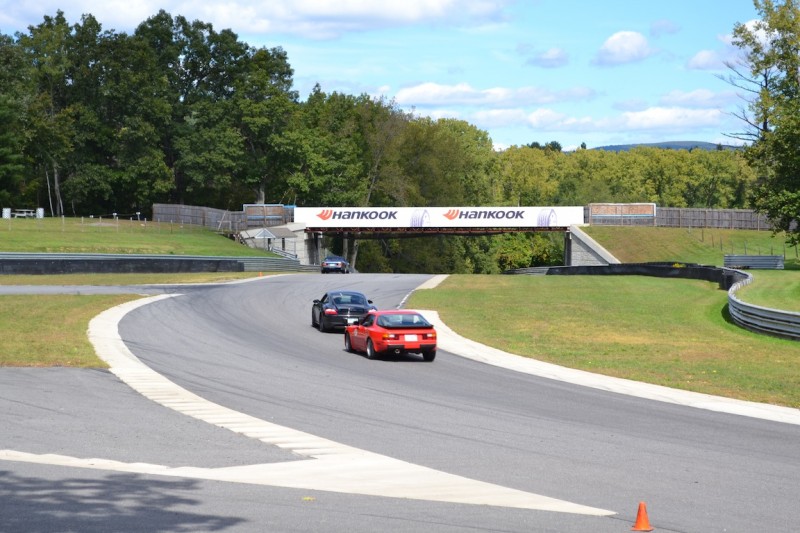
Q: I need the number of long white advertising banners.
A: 1